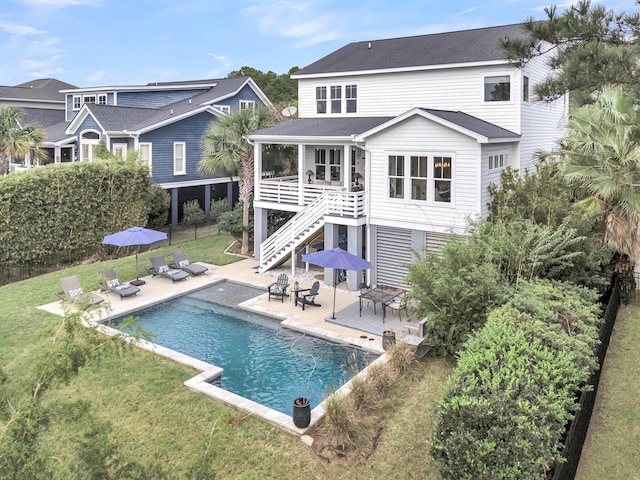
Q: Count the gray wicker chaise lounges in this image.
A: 4